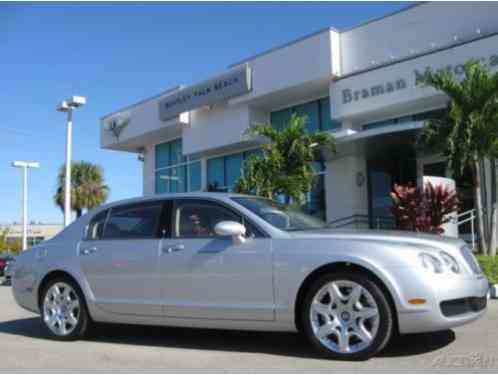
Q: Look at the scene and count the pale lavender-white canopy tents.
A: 0